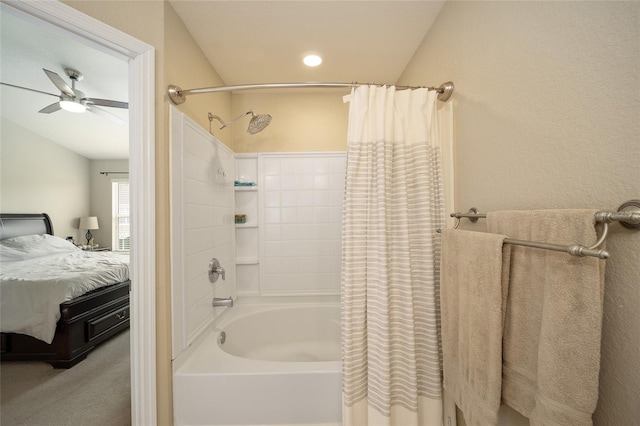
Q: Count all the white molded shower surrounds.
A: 1